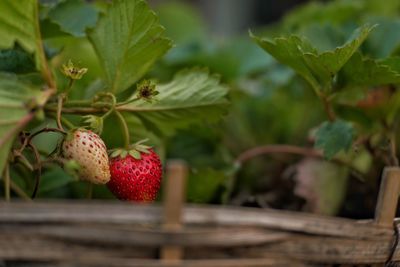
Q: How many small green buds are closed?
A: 1